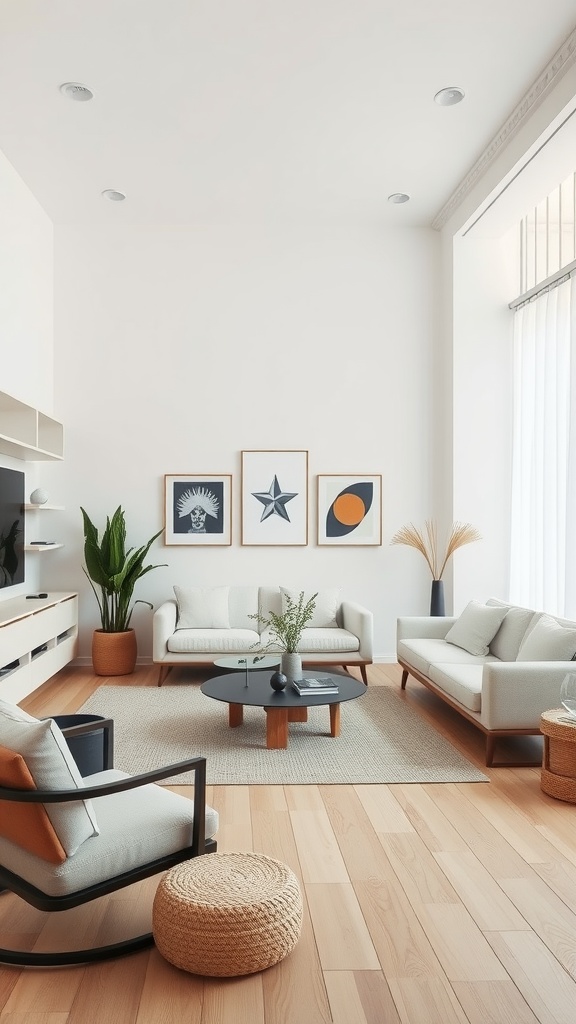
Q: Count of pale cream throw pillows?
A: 5